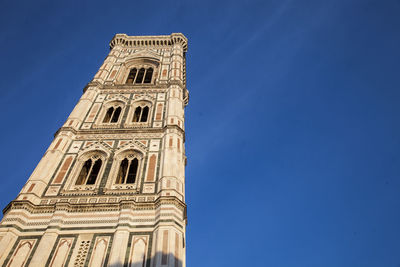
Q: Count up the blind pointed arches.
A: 4